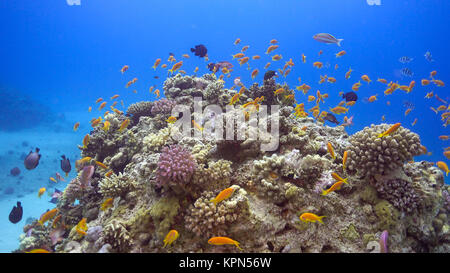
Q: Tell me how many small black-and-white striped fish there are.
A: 4